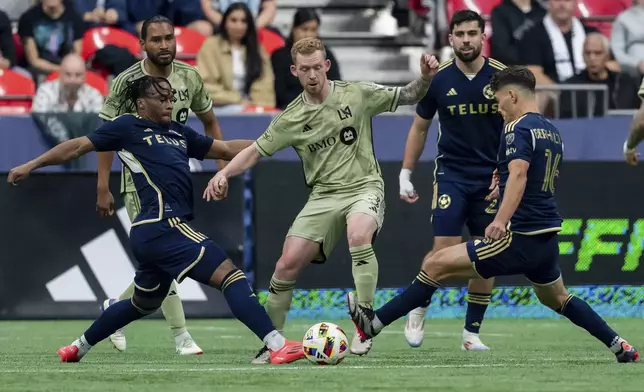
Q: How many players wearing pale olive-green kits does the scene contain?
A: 2